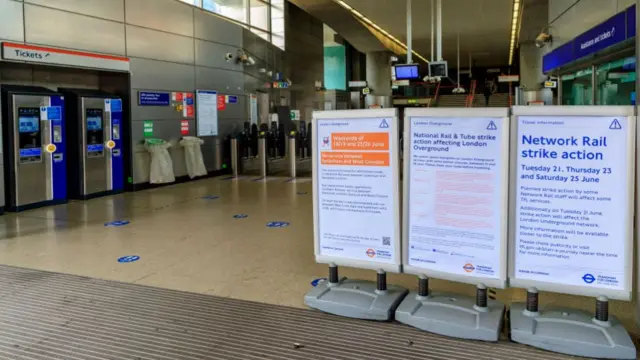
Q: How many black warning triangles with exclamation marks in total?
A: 3